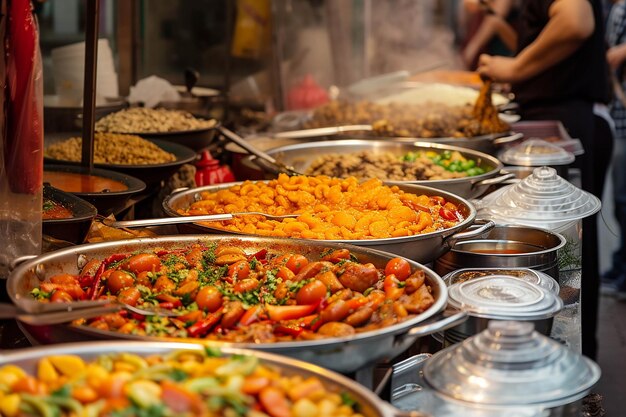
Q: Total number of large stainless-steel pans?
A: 5